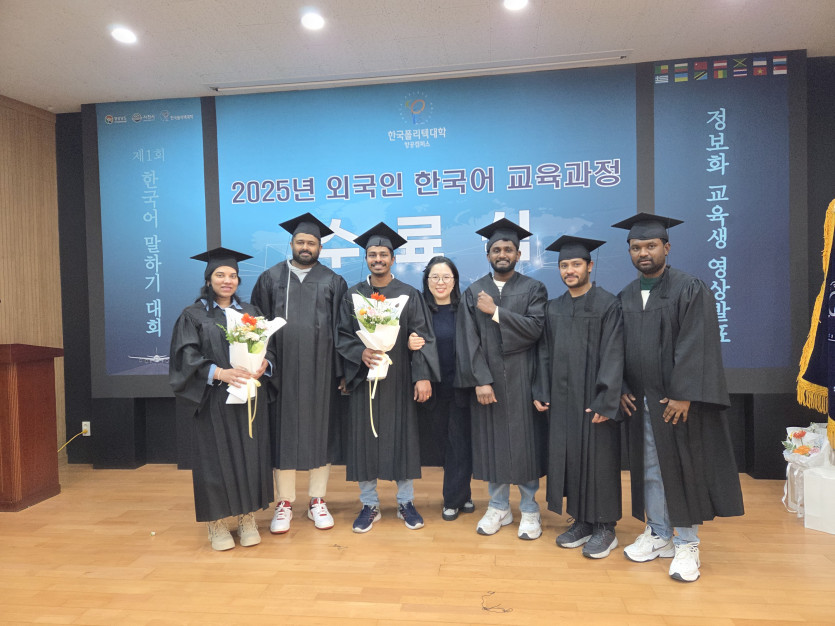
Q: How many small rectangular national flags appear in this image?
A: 14